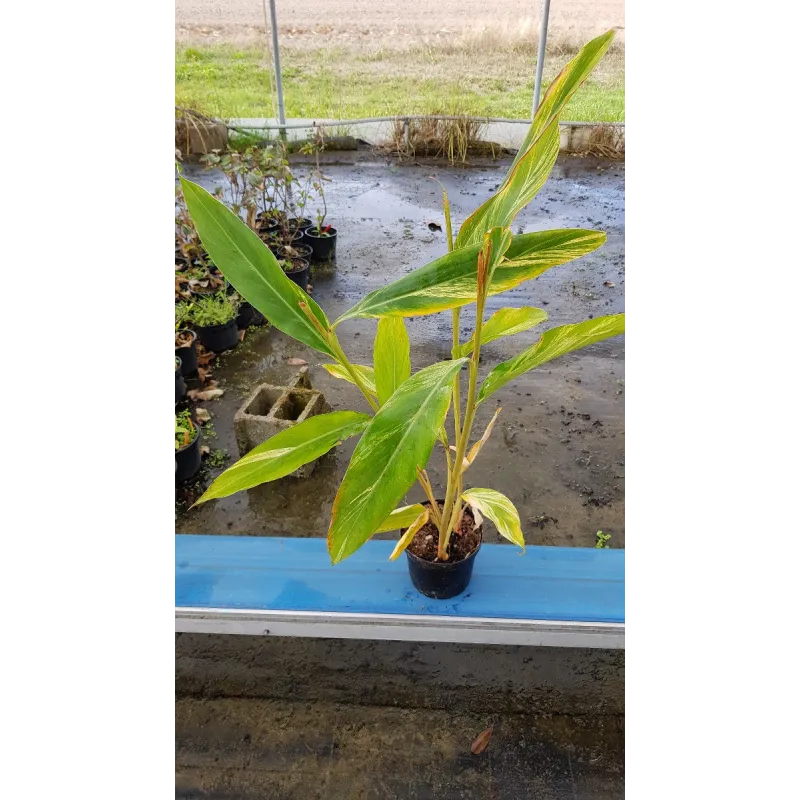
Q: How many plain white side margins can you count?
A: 2